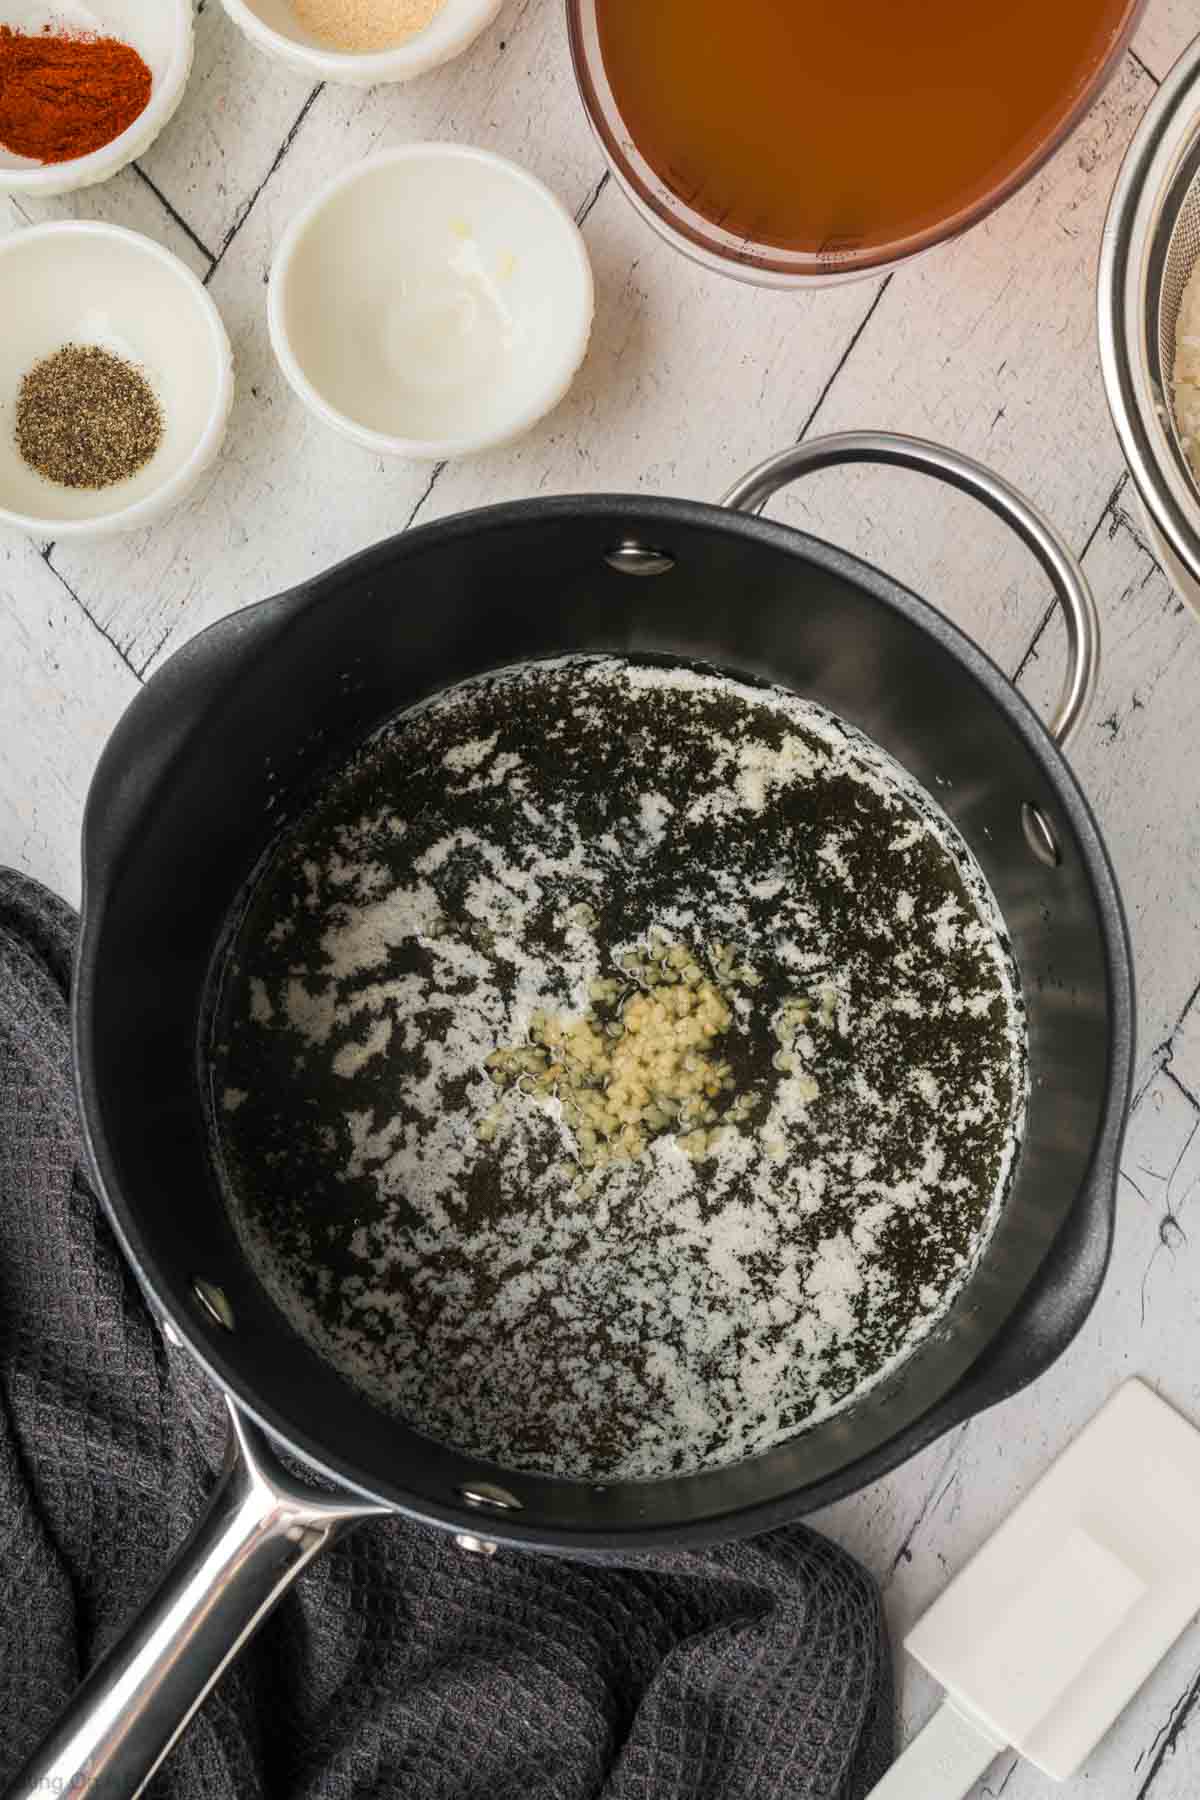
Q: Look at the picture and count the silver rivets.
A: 4